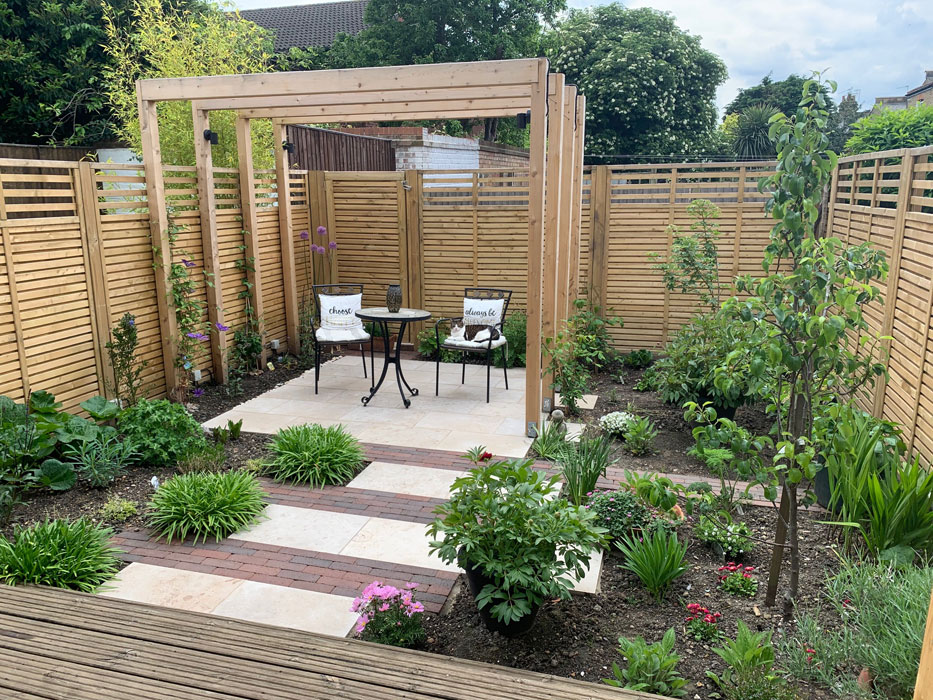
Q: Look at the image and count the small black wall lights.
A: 3